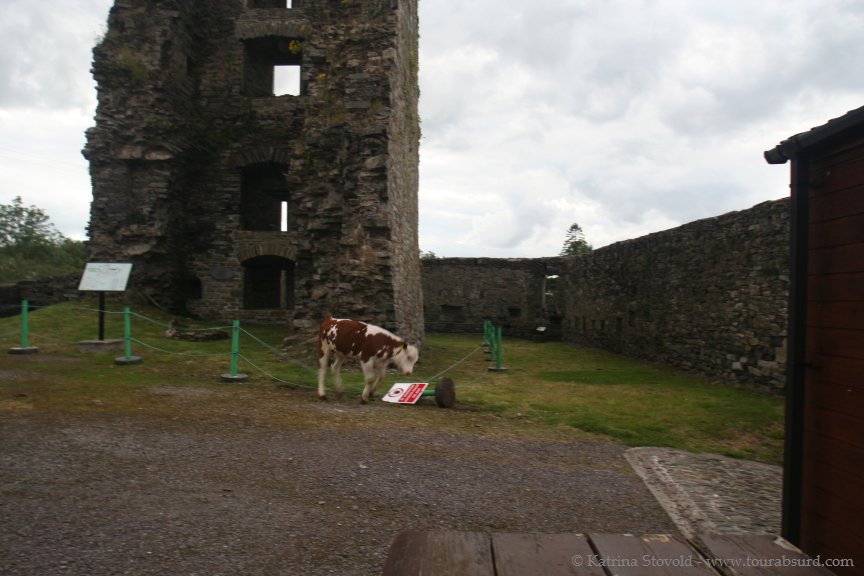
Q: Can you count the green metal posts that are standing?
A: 7